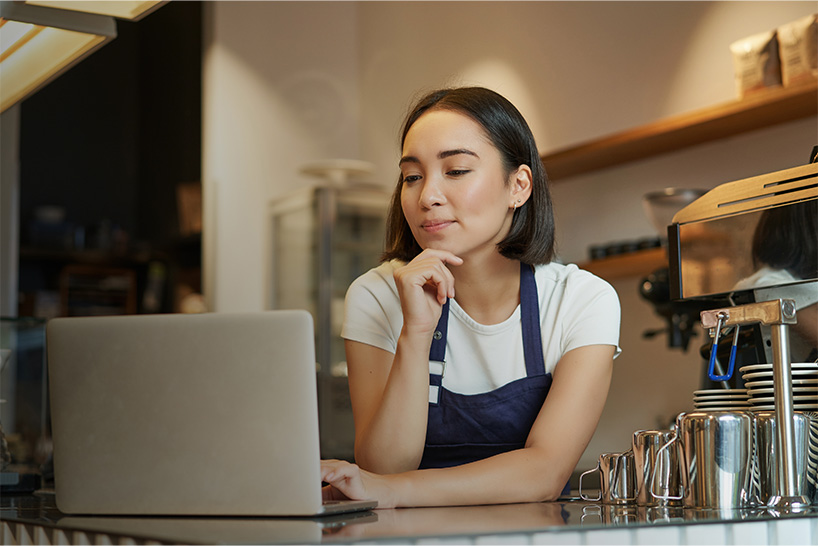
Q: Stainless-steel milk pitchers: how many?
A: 4